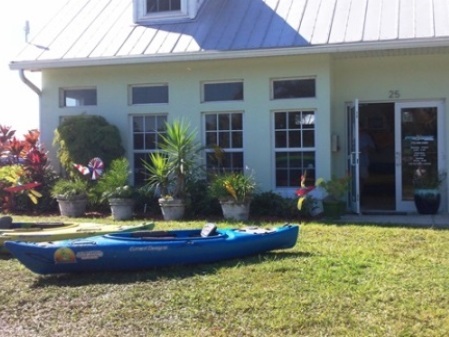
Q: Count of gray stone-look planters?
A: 4